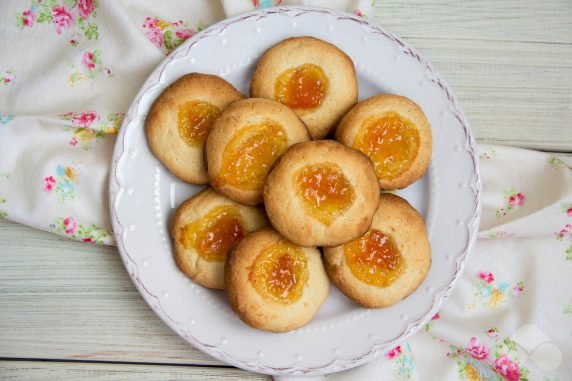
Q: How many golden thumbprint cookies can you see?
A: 8